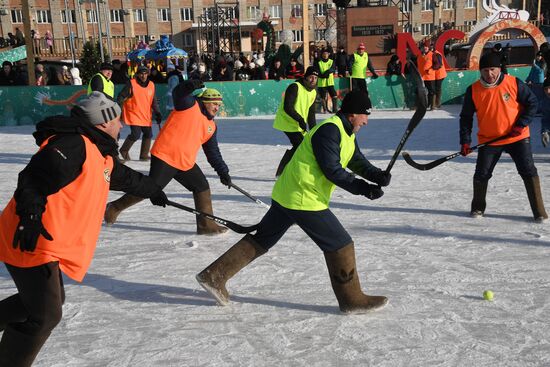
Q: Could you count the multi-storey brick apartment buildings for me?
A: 1